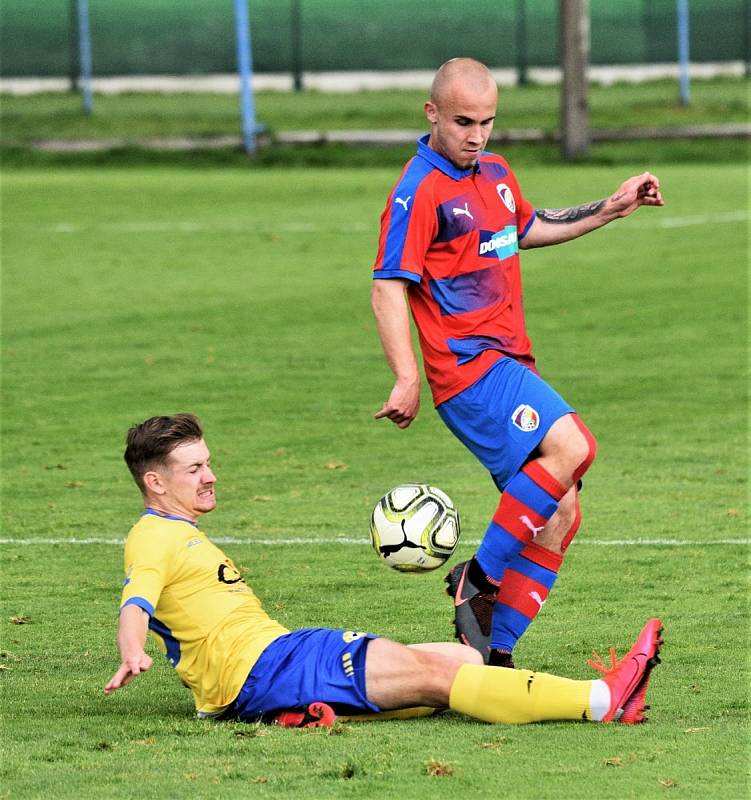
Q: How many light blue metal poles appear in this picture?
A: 3